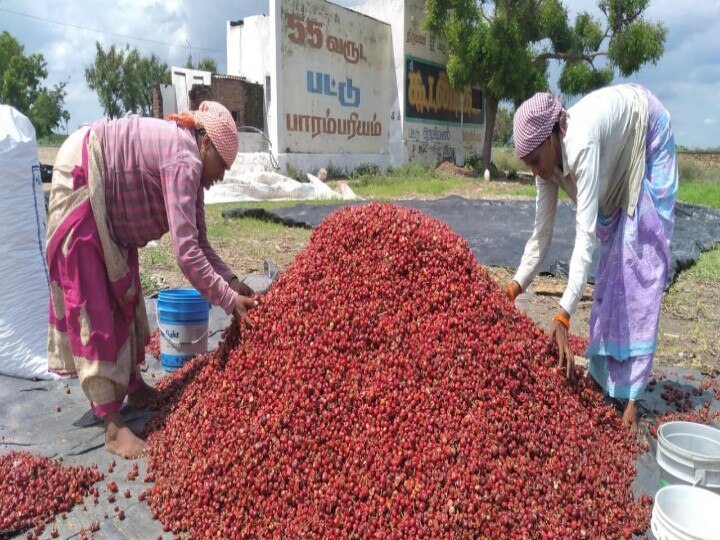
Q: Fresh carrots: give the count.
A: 0